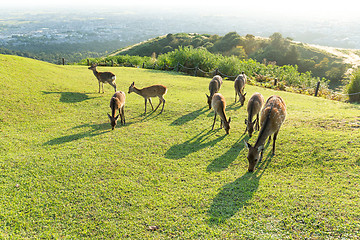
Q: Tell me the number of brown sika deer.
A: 8